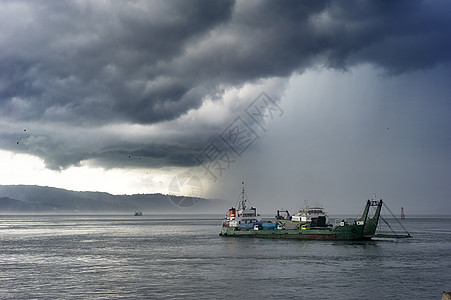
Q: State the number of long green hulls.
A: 1